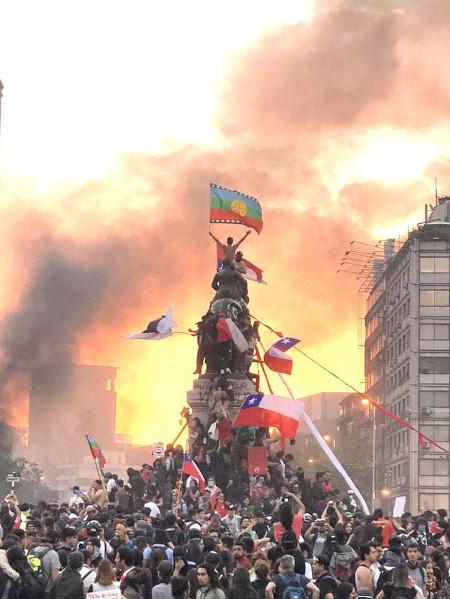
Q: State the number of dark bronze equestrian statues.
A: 1